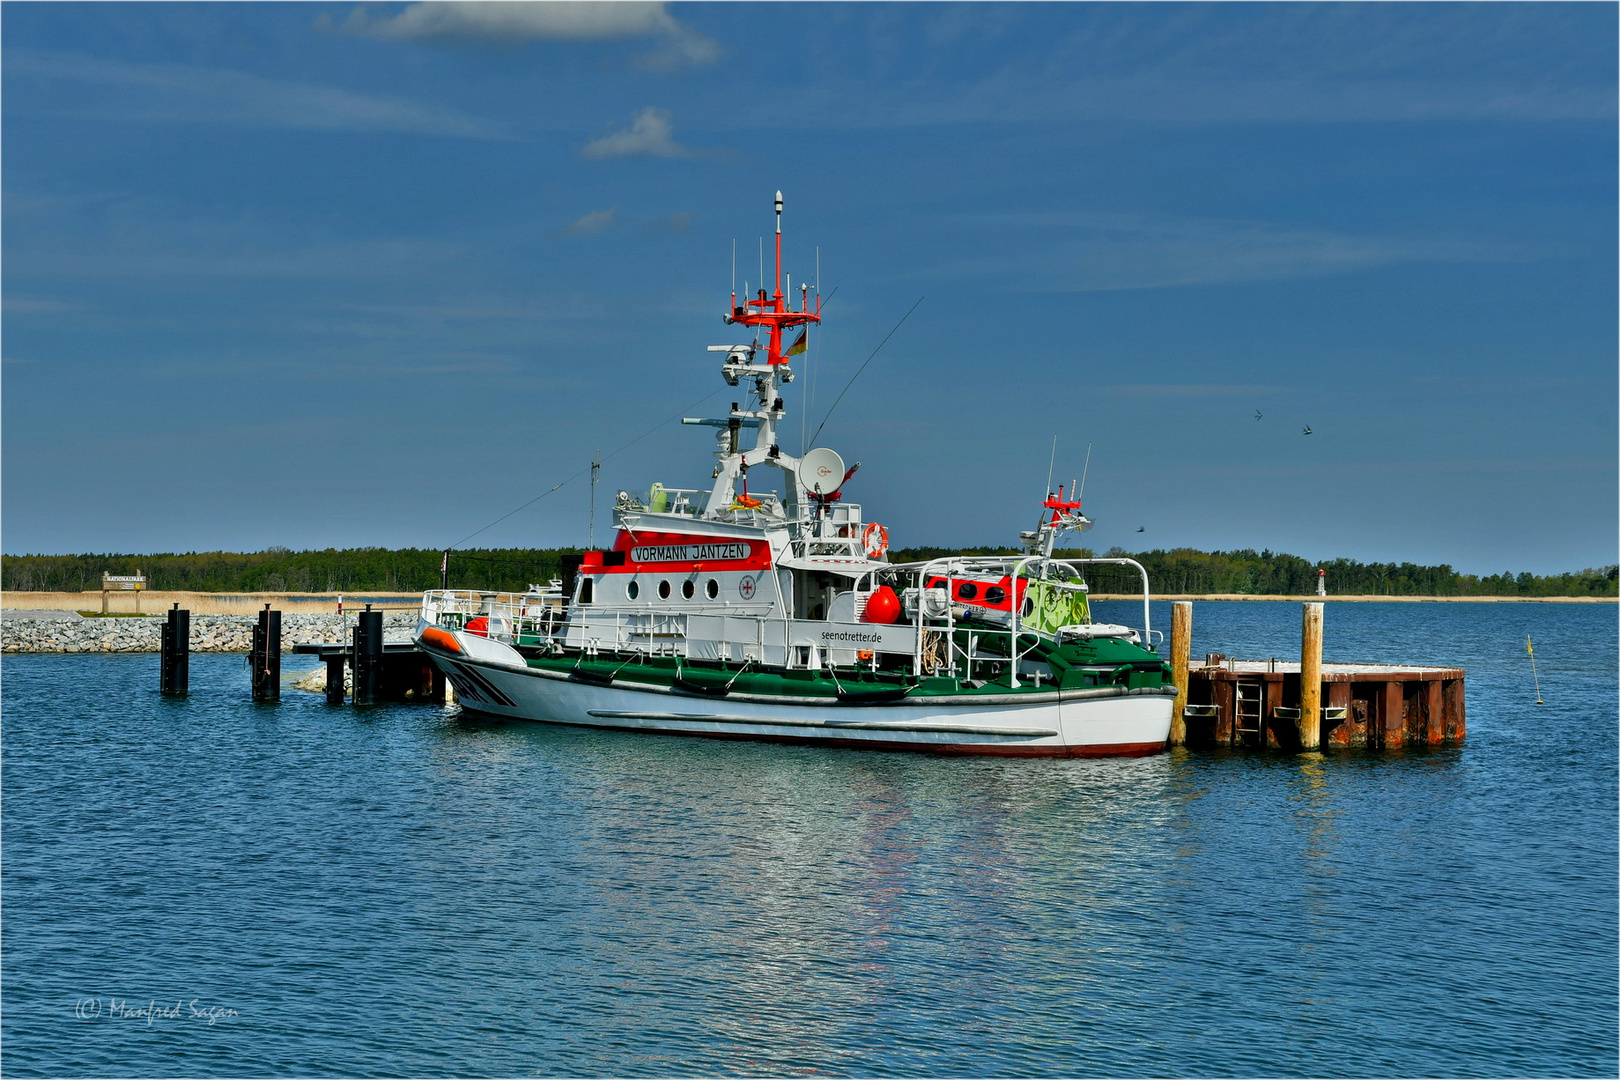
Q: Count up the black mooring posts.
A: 3